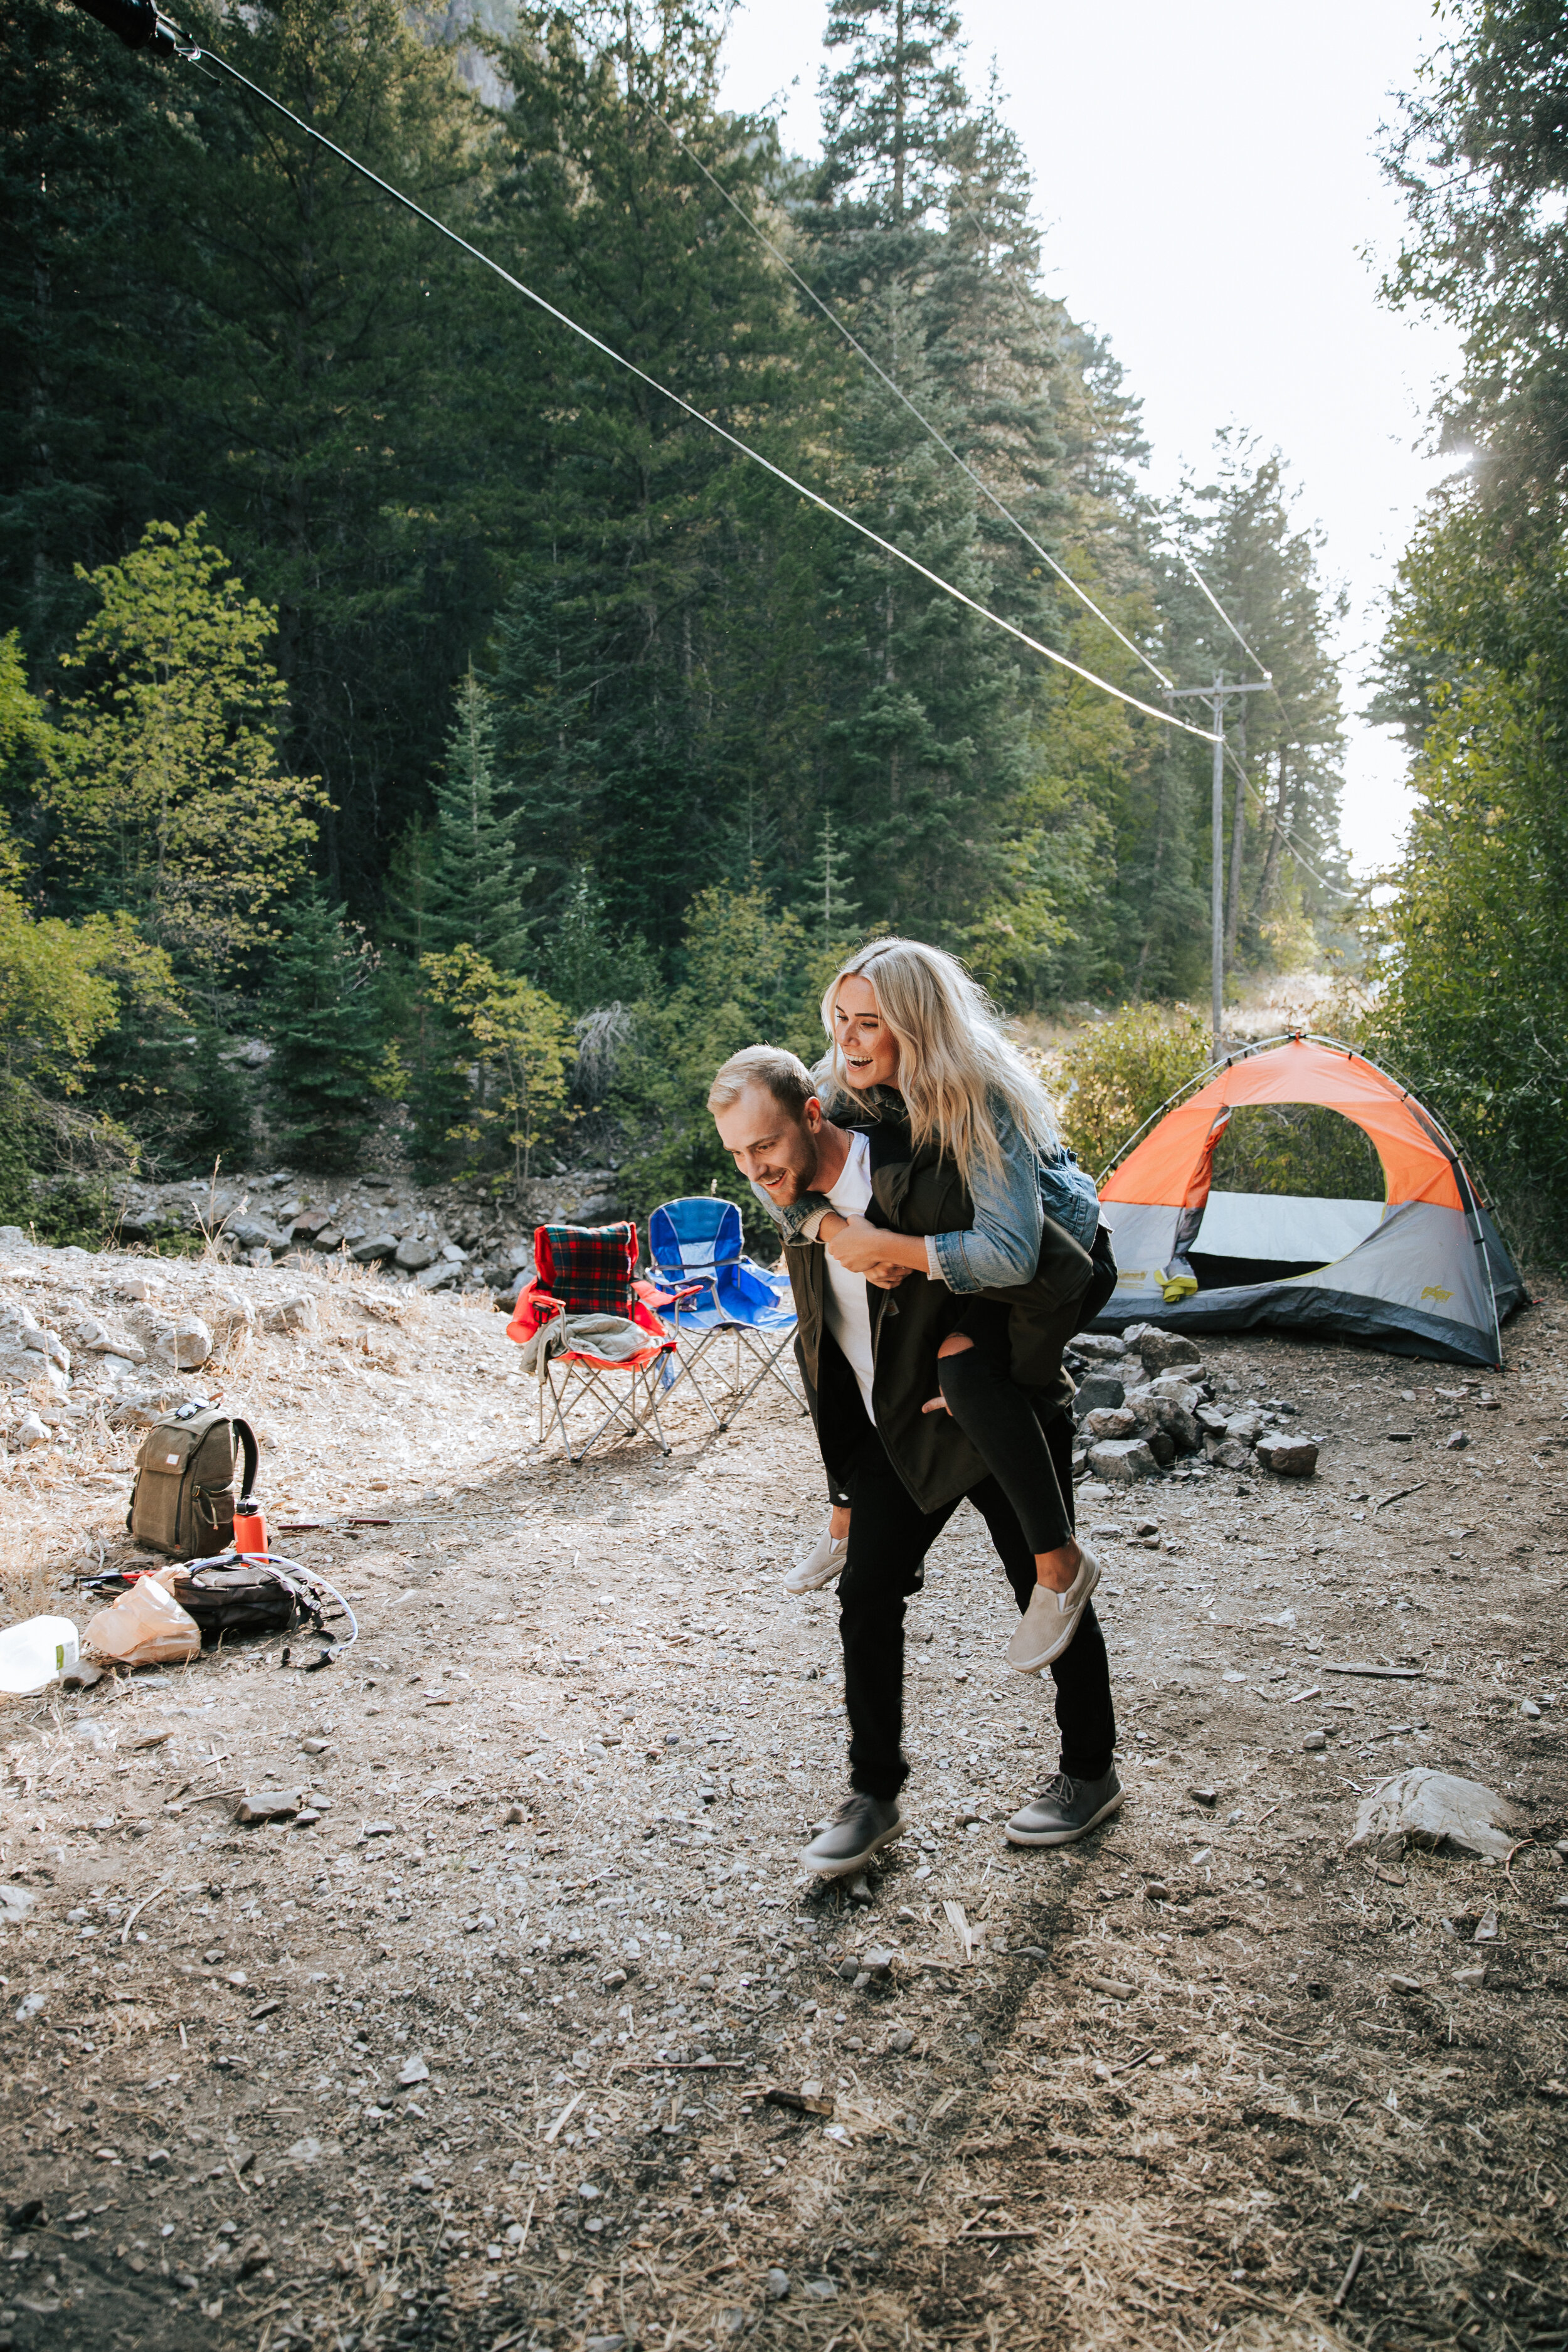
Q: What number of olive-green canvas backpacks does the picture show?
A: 1